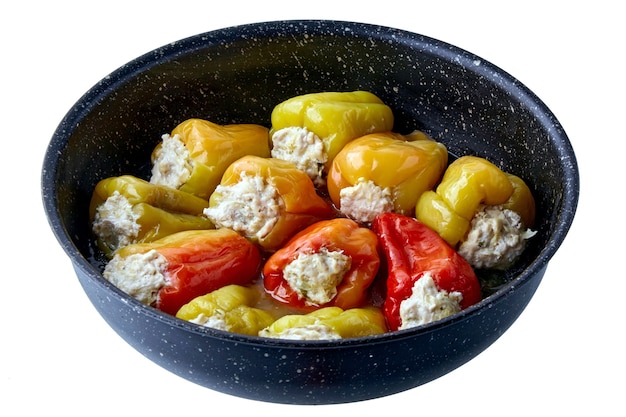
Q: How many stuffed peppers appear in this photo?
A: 11